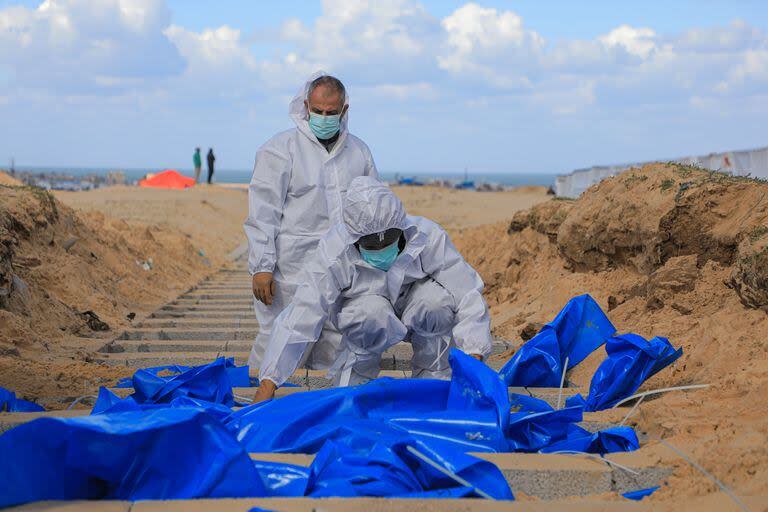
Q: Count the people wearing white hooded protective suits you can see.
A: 2